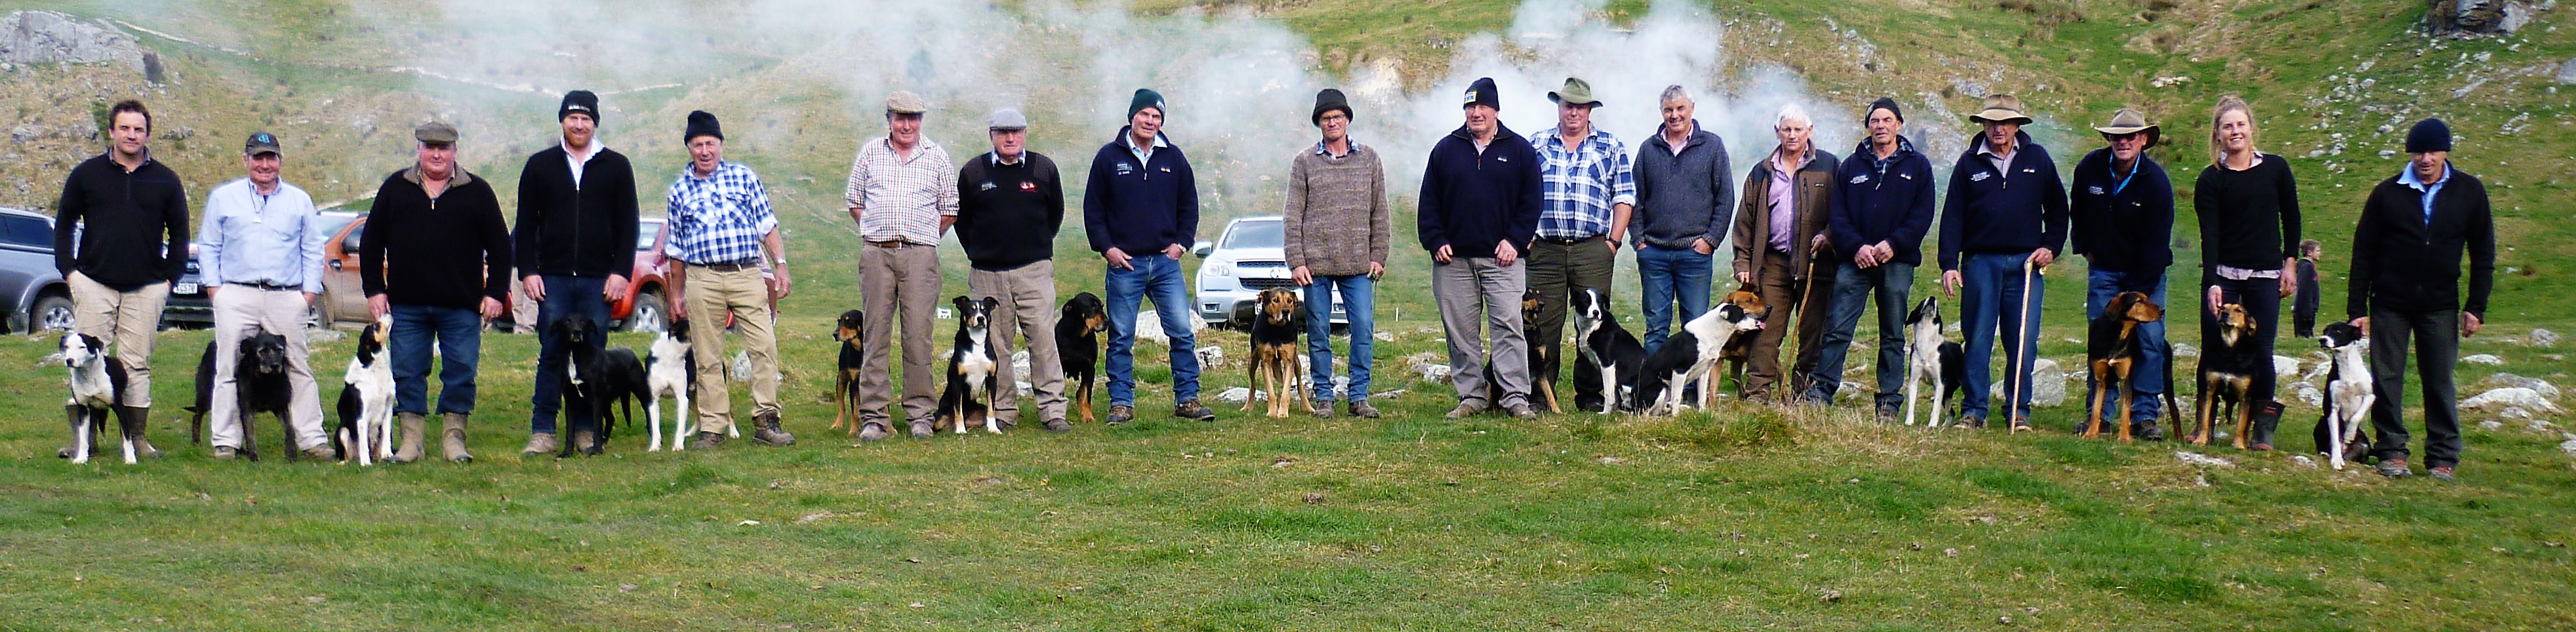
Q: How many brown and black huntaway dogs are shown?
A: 7